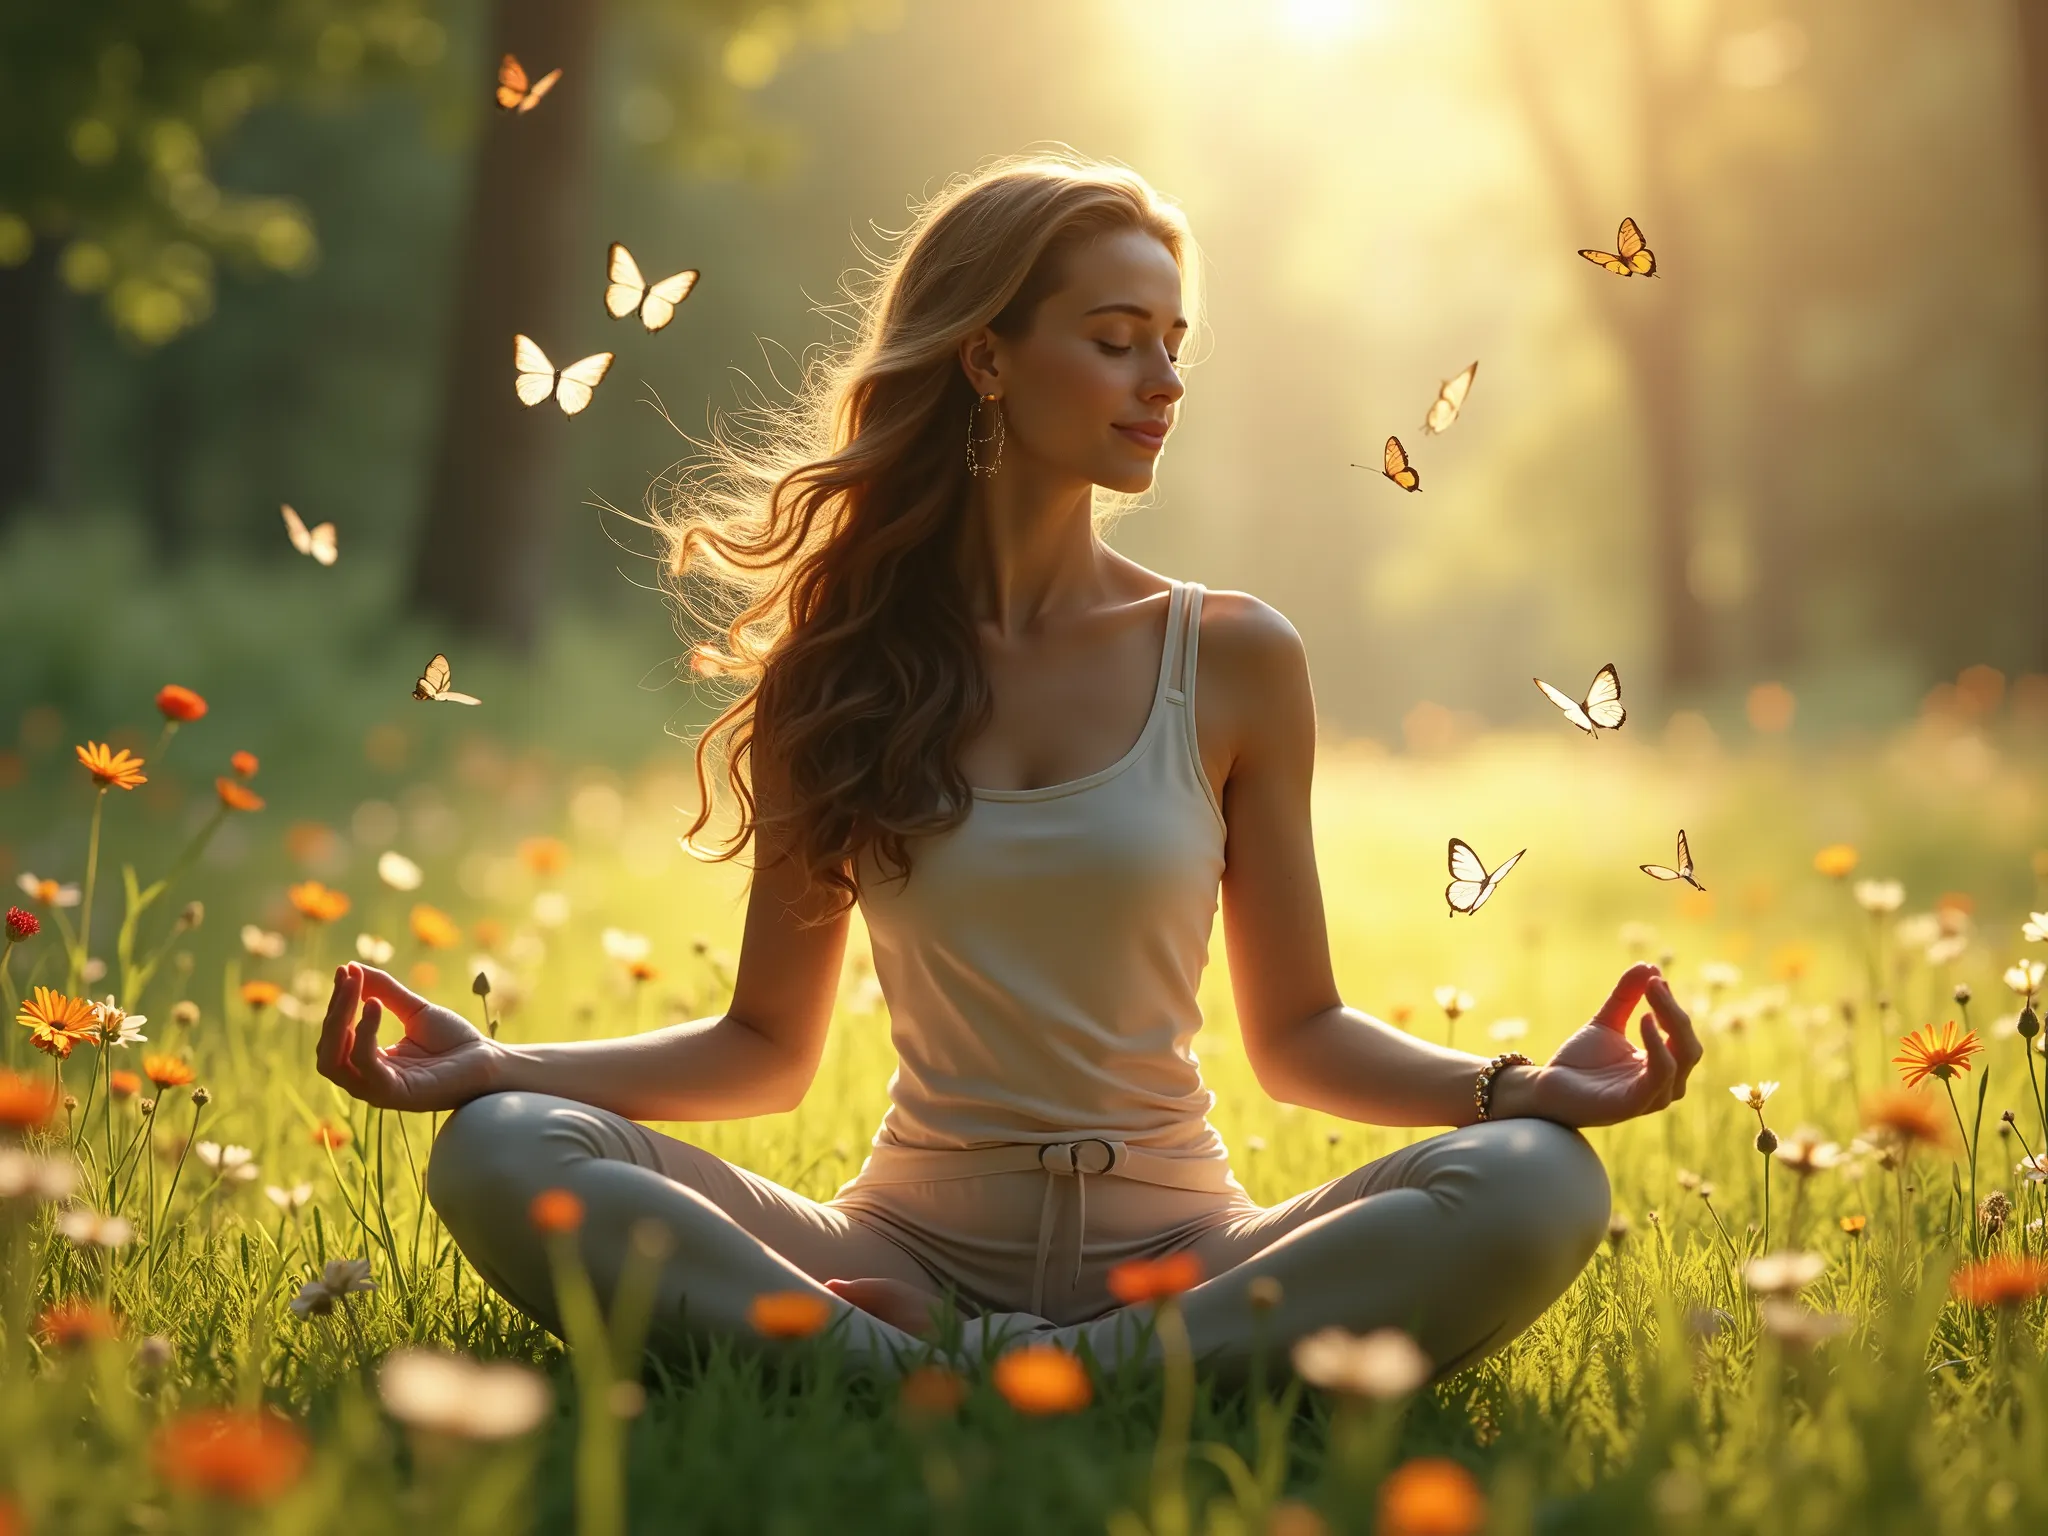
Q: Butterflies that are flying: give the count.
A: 11